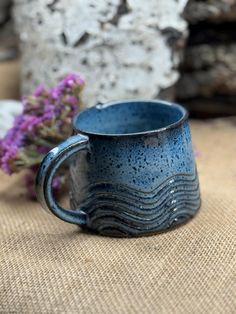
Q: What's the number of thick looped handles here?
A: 1